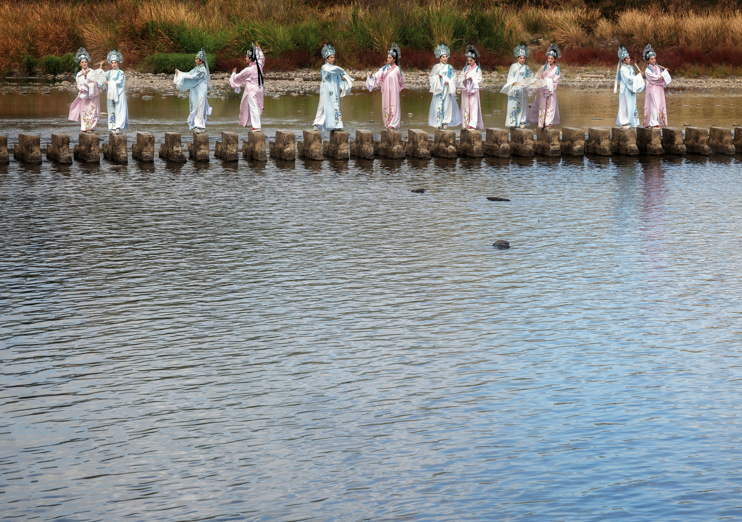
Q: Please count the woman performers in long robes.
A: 12